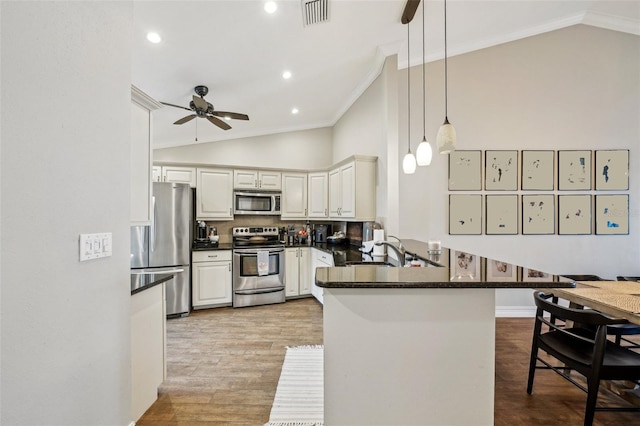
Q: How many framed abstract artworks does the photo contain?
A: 10